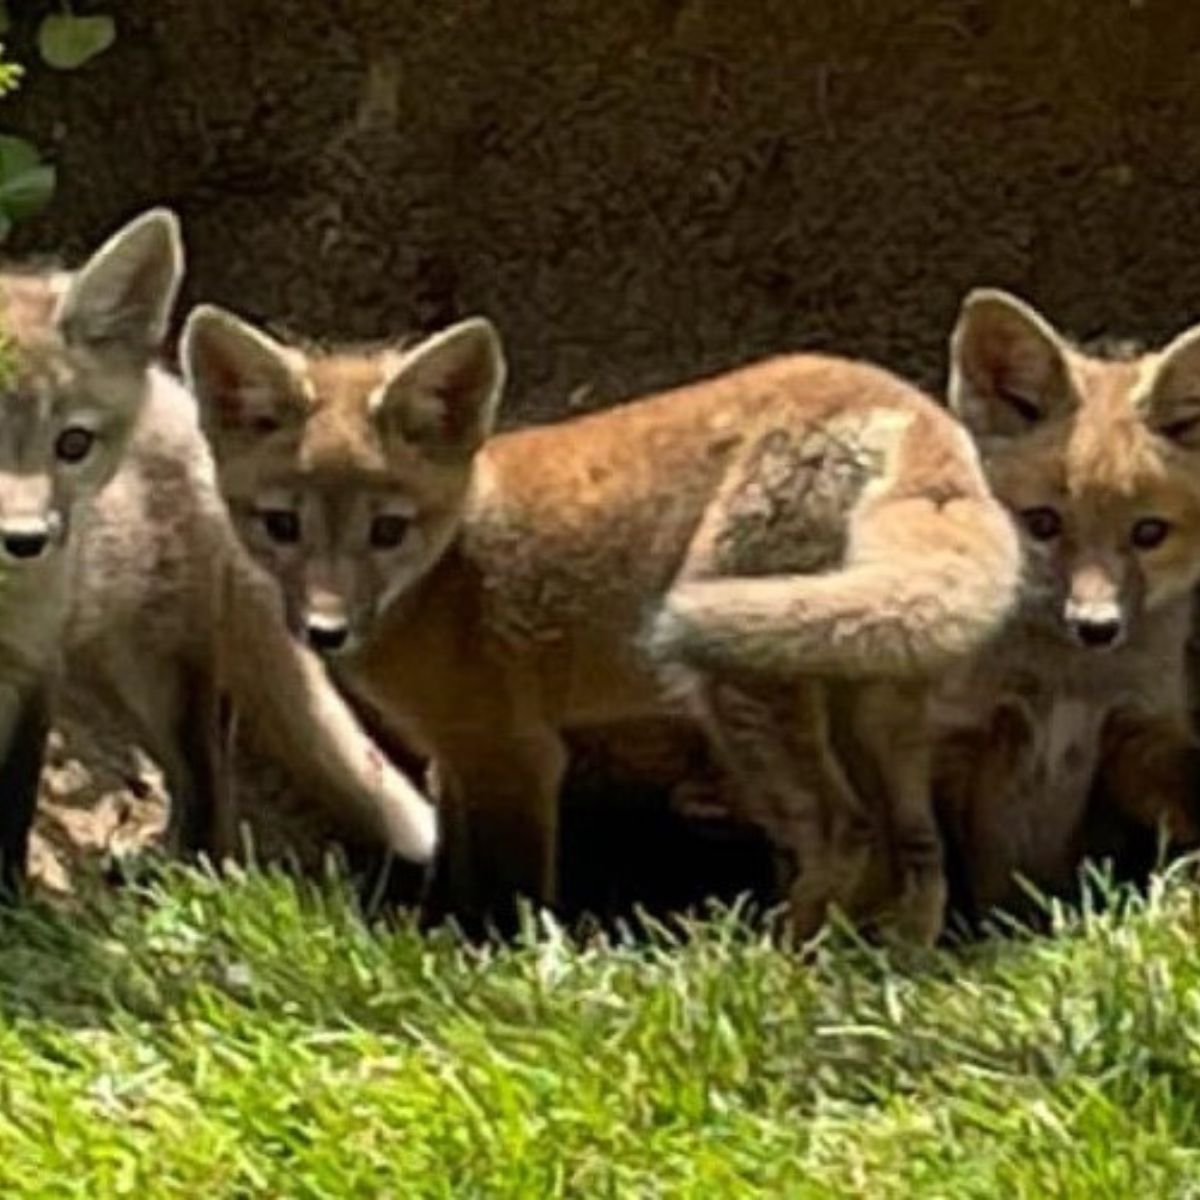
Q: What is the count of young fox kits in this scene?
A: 3